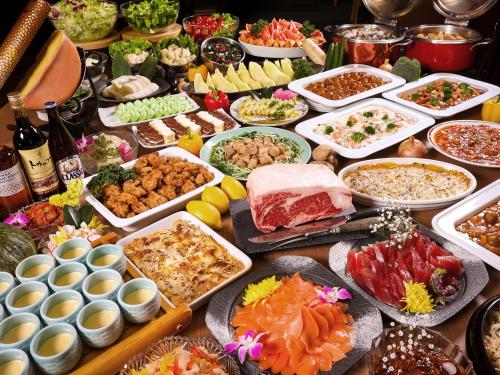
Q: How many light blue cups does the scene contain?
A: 14